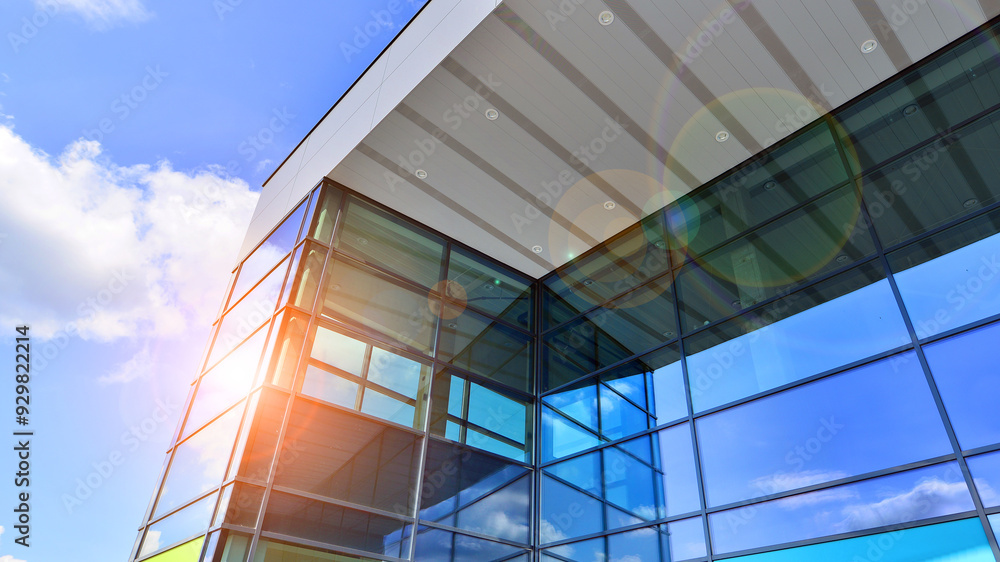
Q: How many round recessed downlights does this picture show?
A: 7